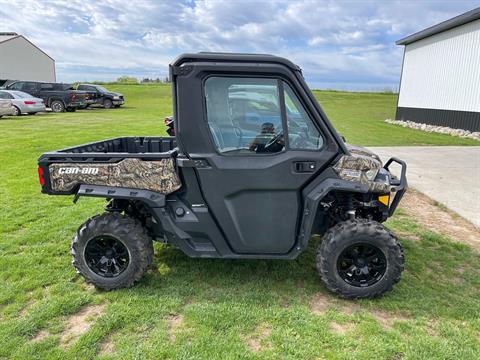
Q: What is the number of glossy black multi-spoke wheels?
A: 2